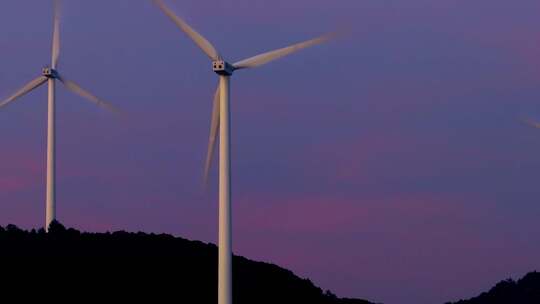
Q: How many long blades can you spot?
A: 6